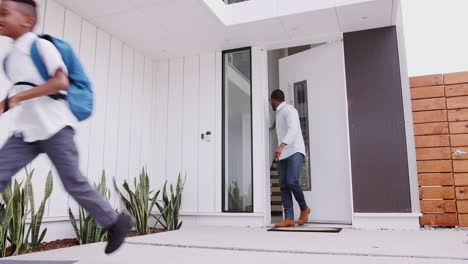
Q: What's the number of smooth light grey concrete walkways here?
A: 1